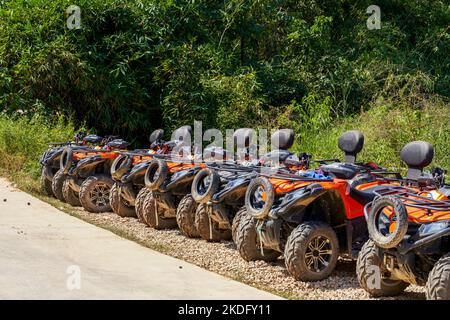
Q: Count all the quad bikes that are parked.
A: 7